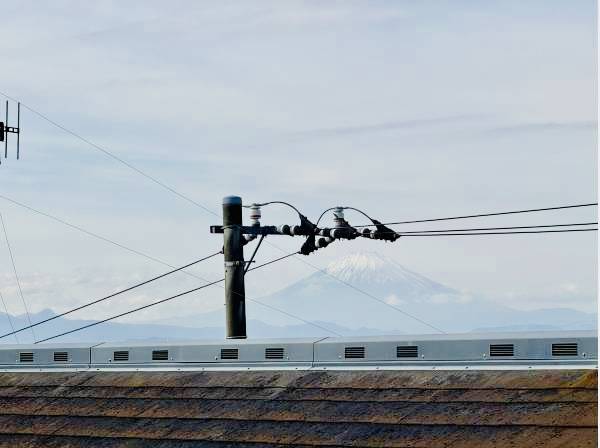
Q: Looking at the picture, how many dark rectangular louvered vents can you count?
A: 10